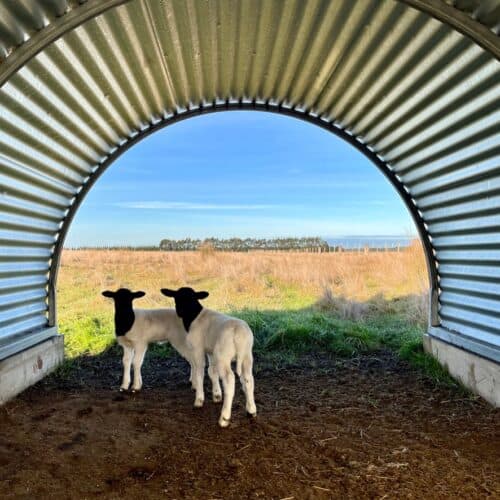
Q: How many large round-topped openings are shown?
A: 1